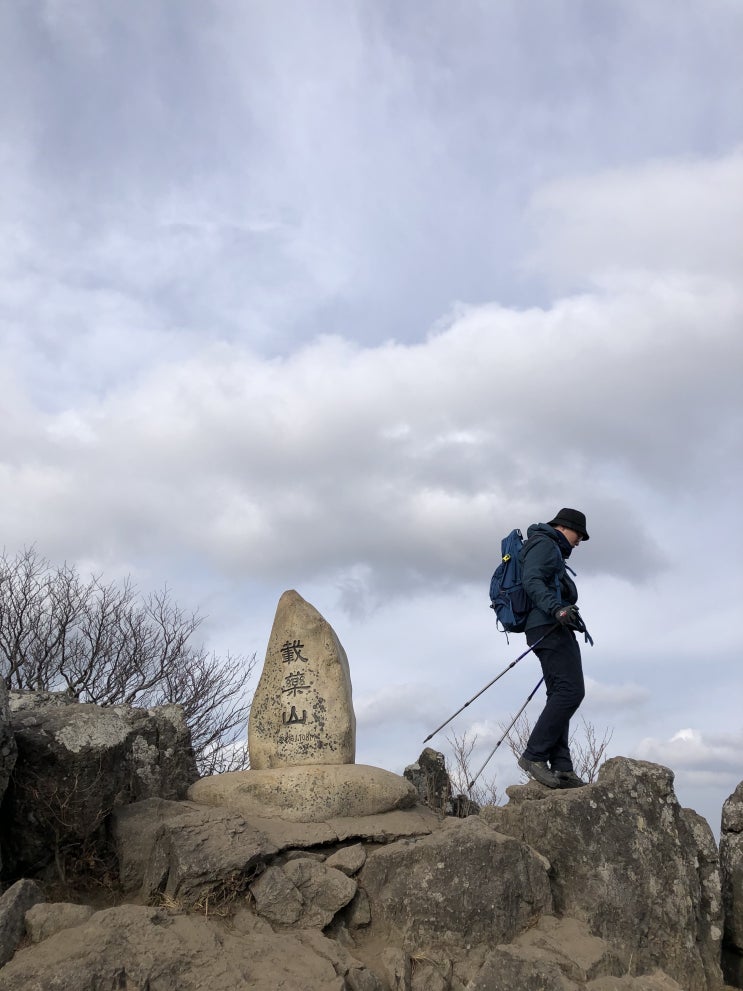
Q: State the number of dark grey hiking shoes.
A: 2